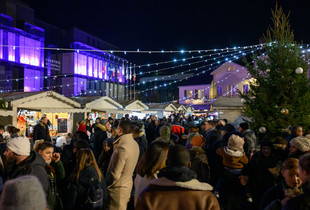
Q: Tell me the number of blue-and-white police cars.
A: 0